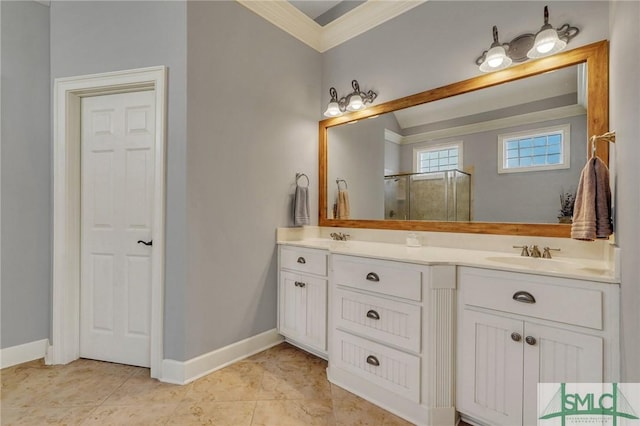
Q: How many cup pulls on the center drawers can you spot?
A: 3